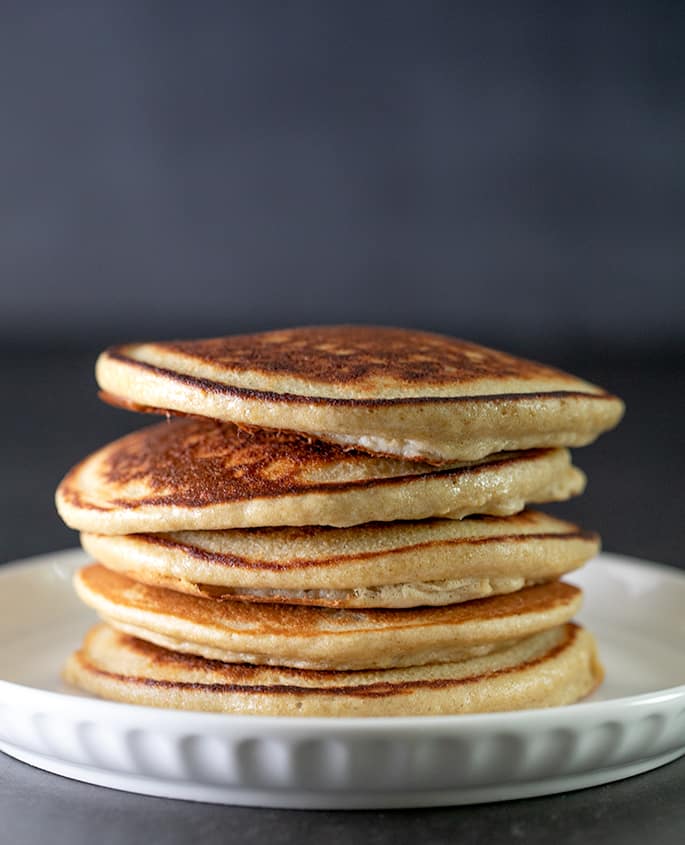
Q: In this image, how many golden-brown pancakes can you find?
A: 5